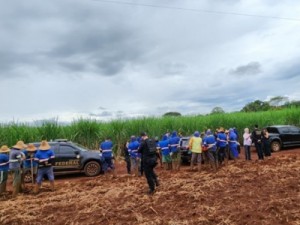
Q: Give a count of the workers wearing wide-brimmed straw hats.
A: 4